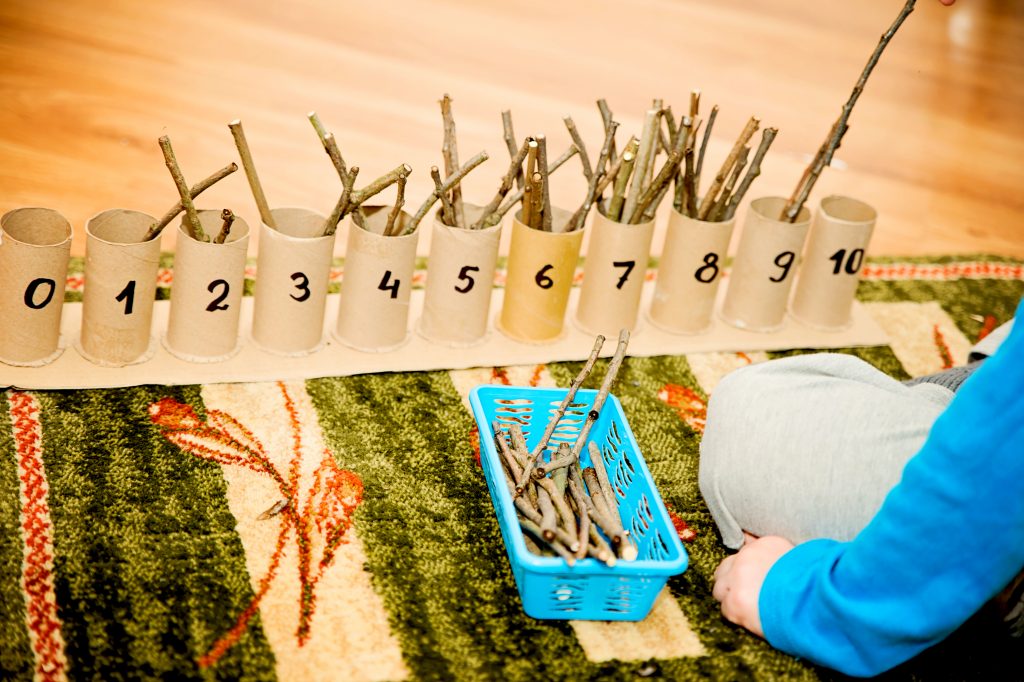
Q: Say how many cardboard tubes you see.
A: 11